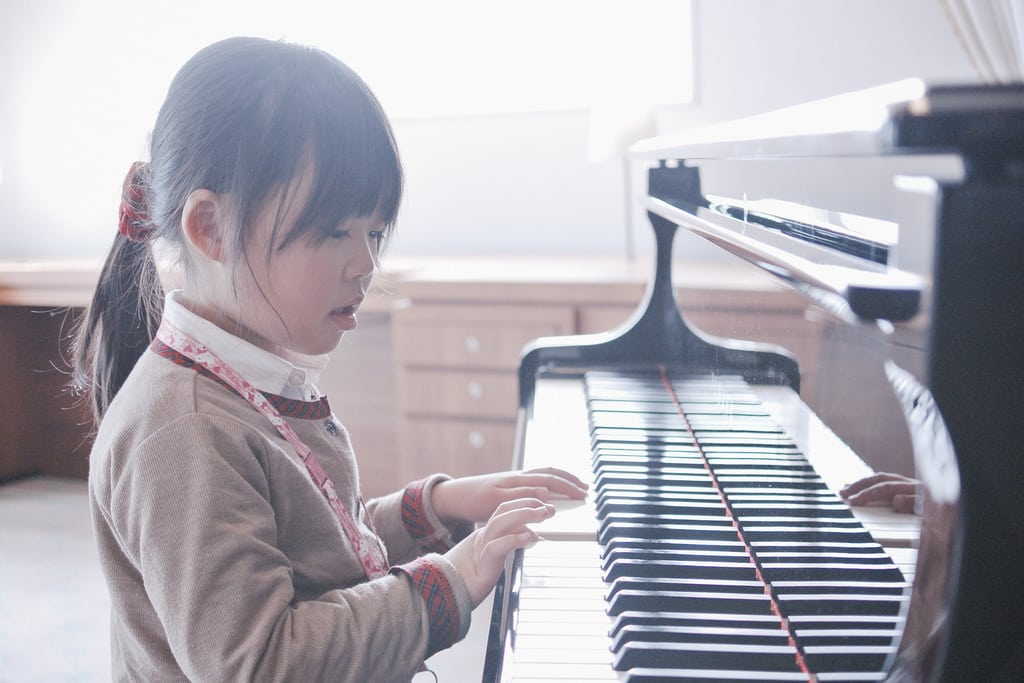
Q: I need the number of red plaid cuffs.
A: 2